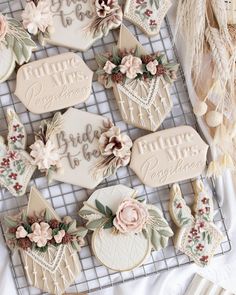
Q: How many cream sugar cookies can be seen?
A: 11